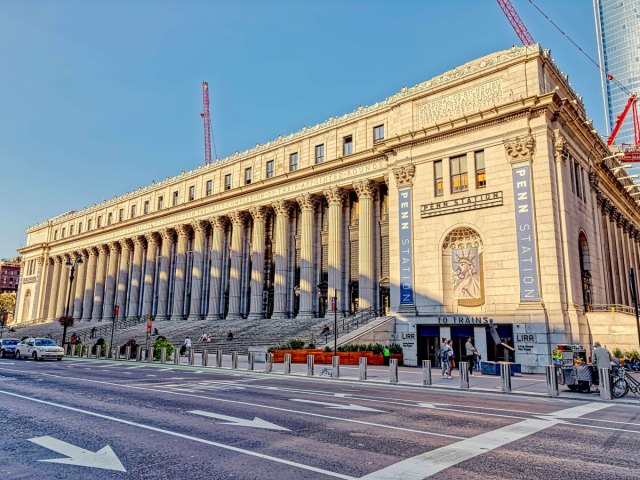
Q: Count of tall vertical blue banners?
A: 2